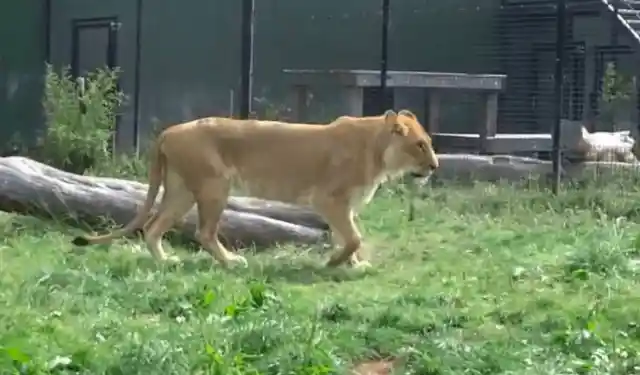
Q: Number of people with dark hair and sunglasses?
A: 0